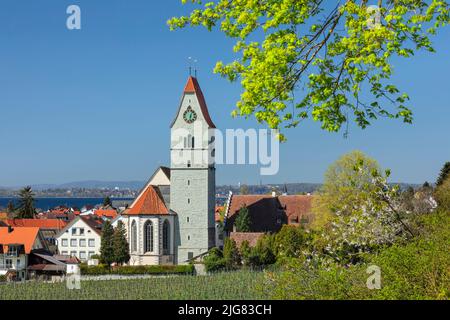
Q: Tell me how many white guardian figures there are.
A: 0